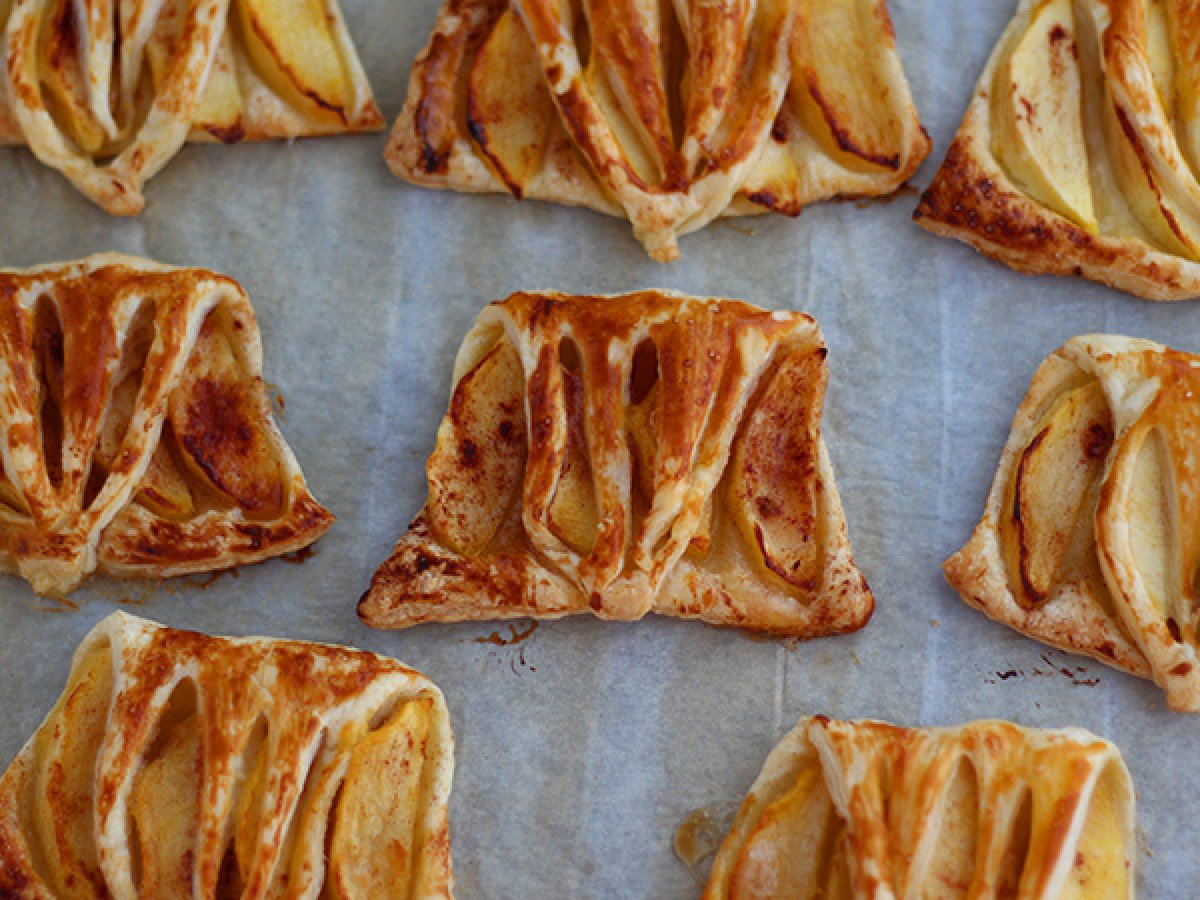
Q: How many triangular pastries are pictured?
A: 8